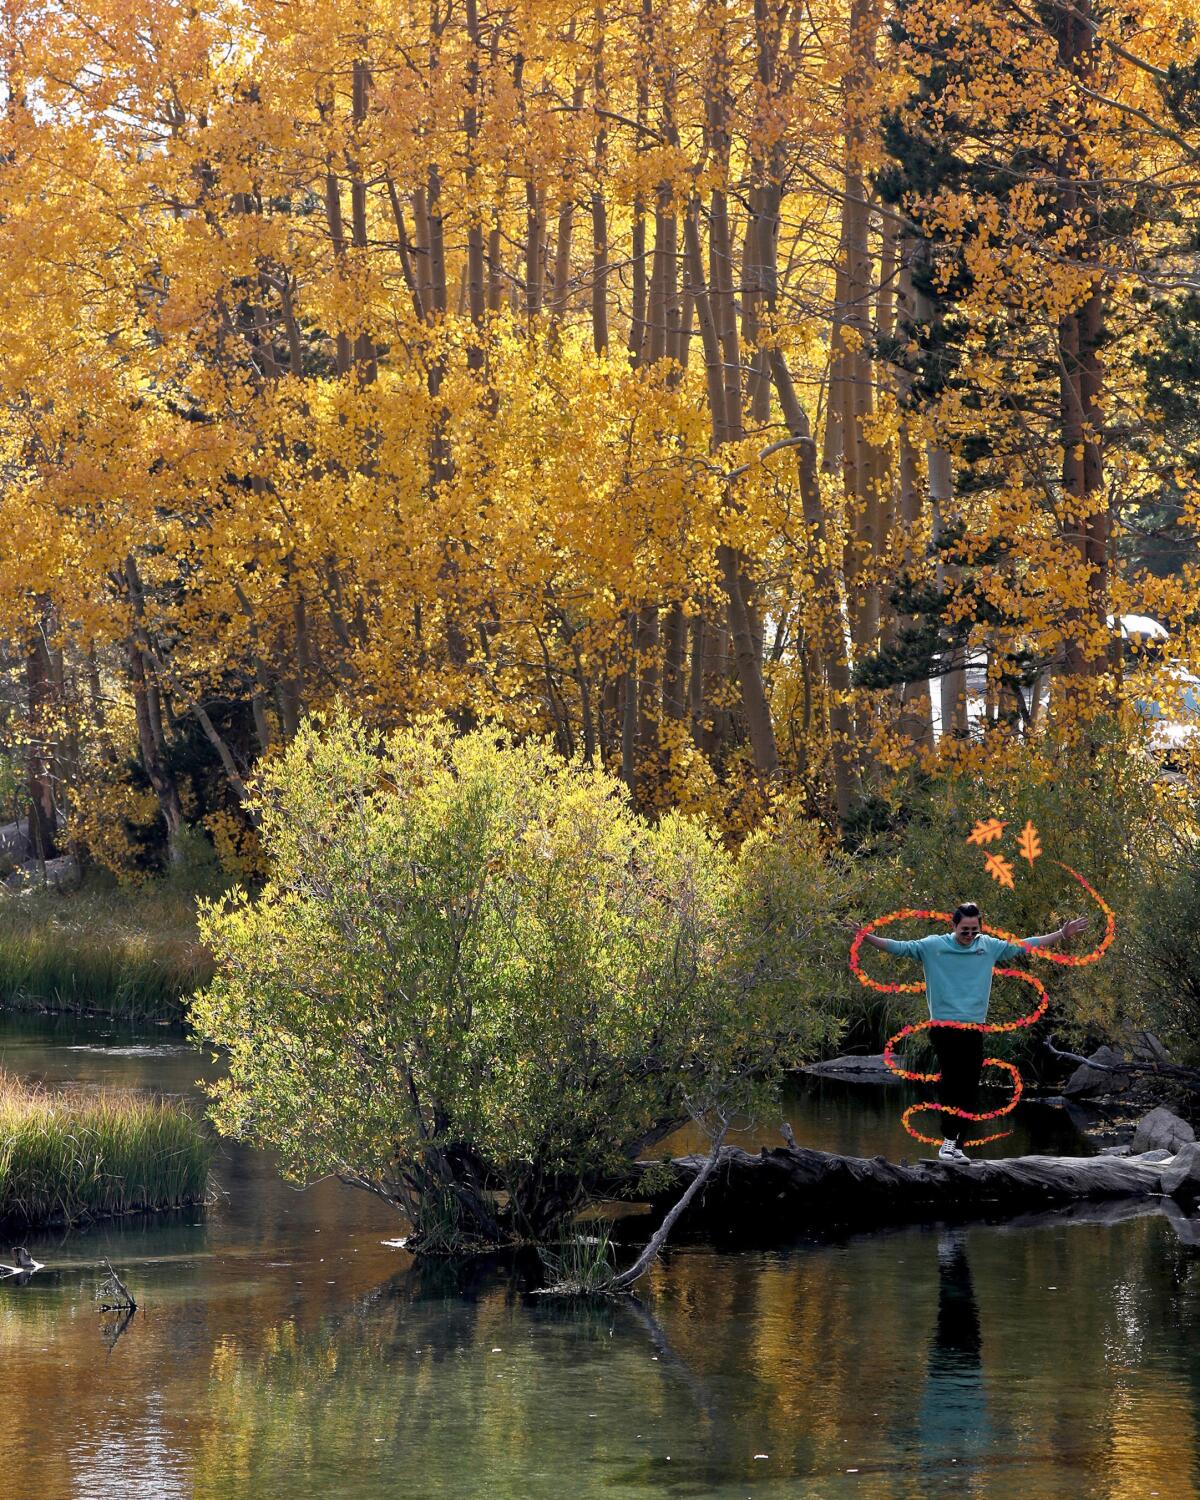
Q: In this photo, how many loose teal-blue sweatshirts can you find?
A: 1